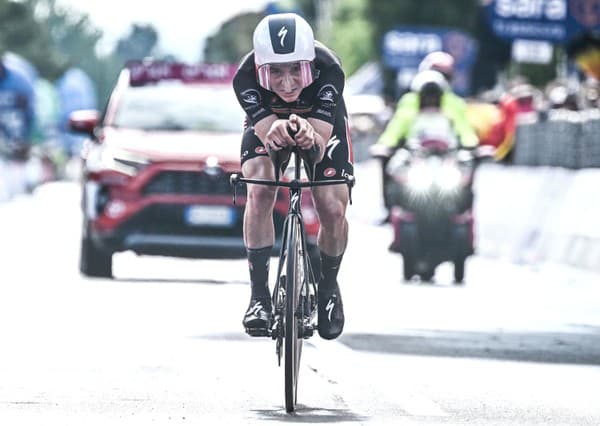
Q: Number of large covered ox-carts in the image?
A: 0